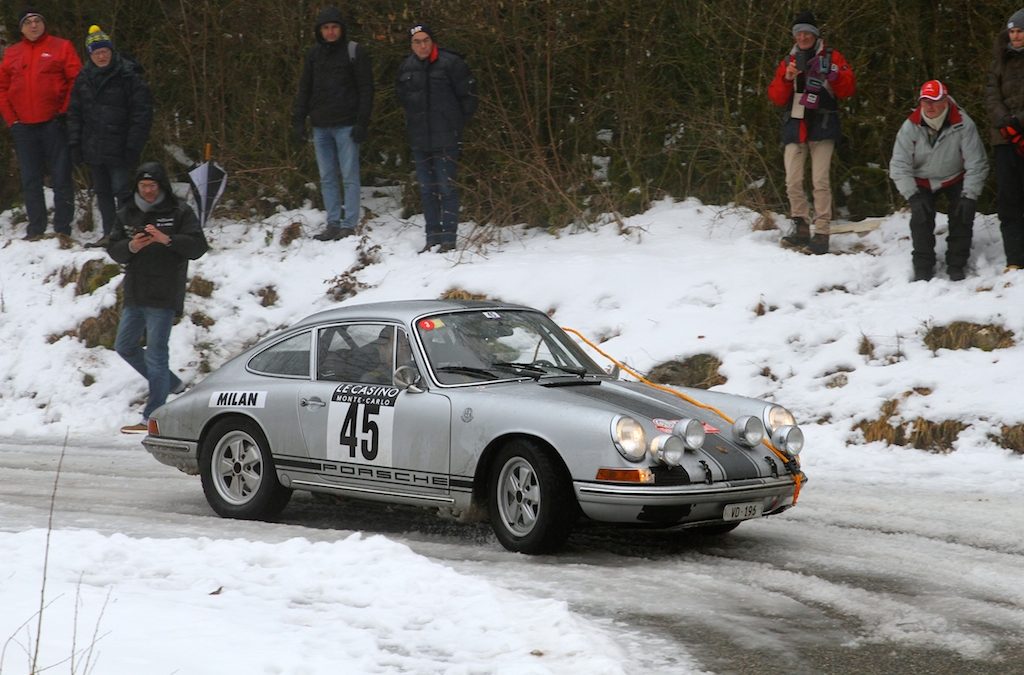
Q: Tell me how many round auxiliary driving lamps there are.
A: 4